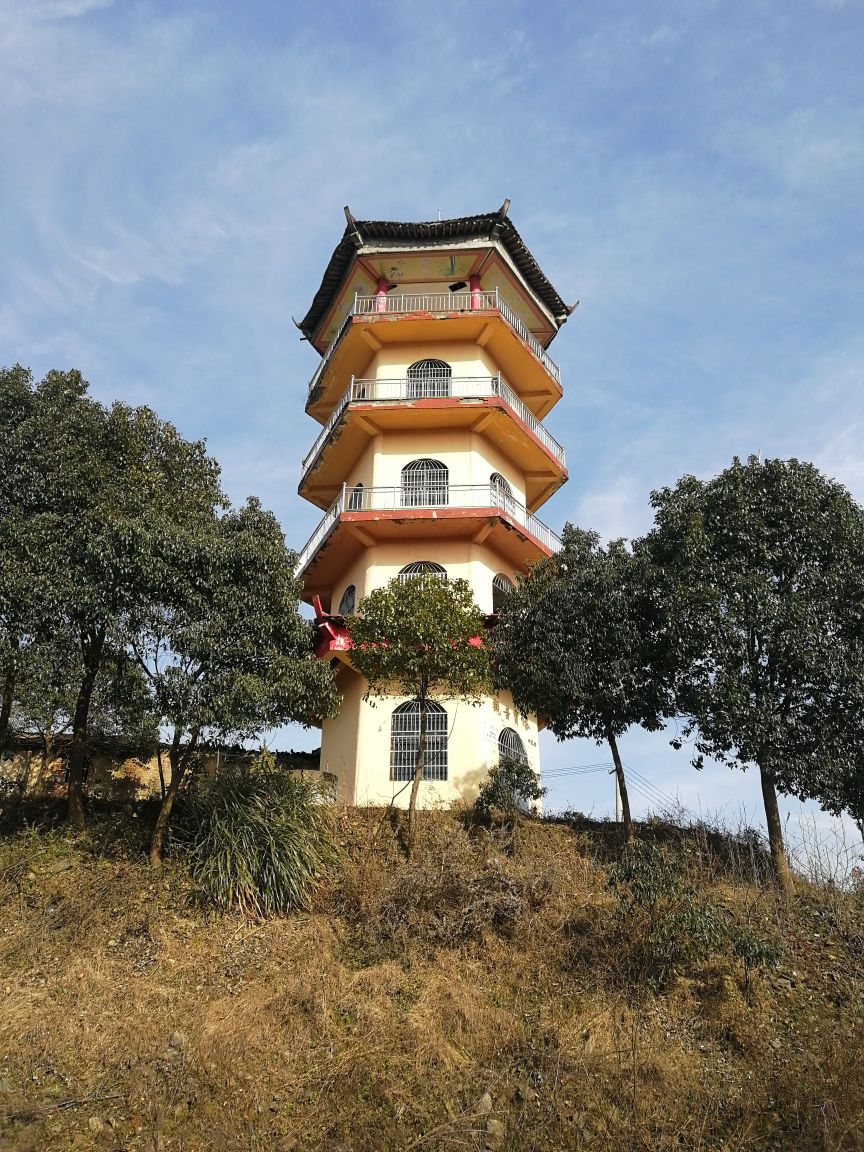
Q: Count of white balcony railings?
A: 3